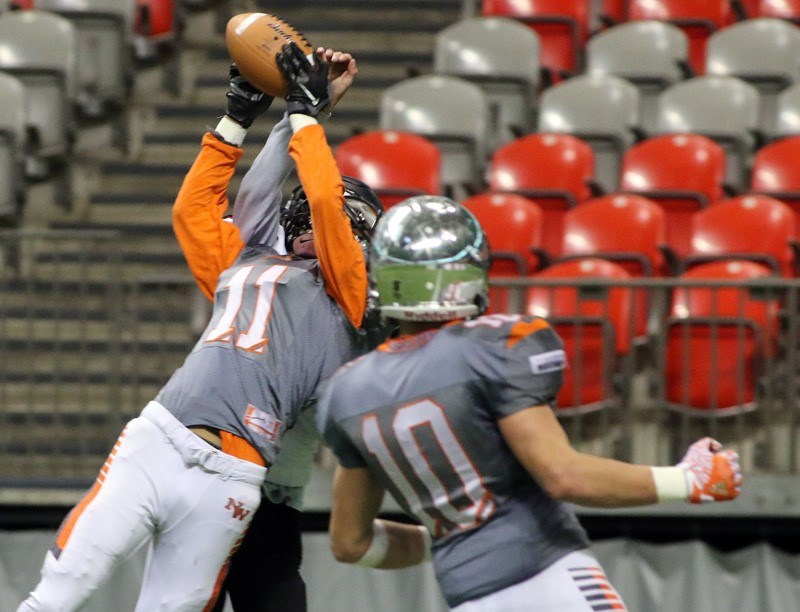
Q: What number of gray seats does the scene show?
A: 10